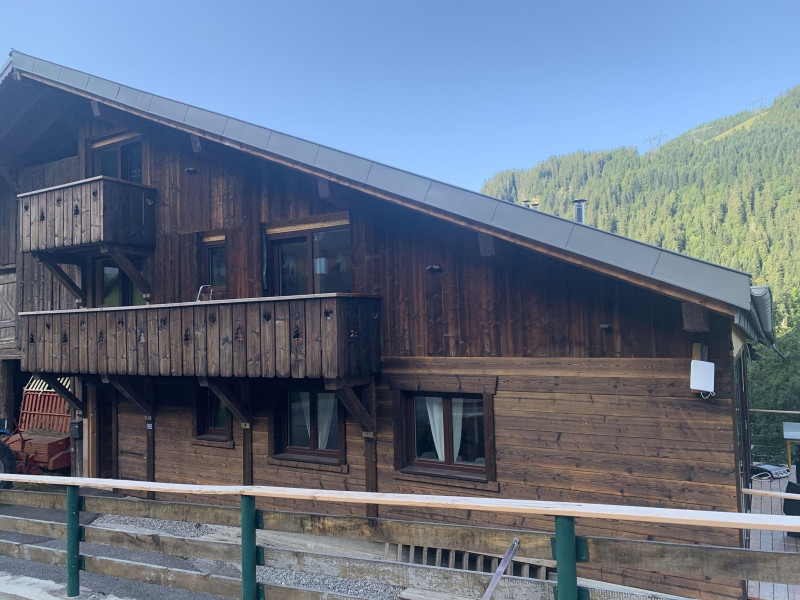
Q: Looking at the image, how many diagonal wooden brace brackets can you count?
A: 6